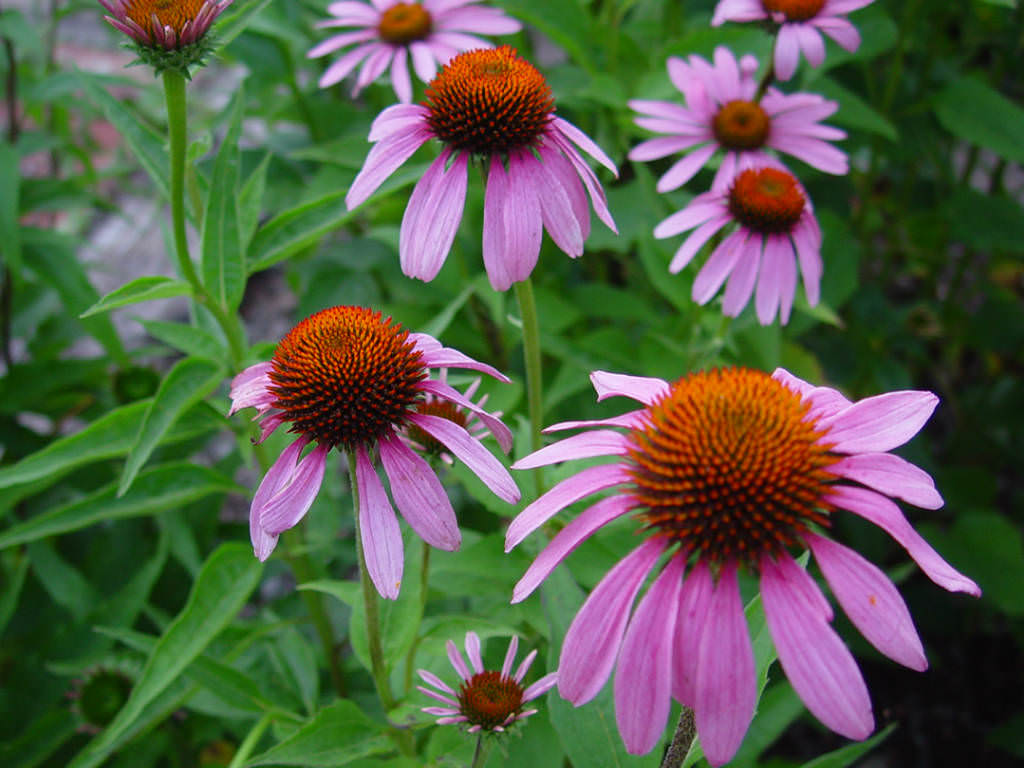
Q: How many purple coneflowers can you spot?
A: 10